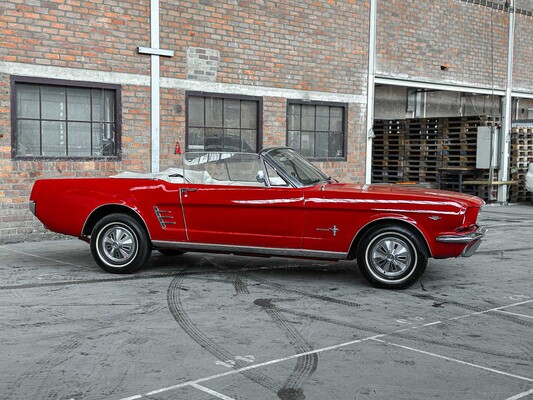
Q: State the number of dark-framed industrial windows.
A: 3